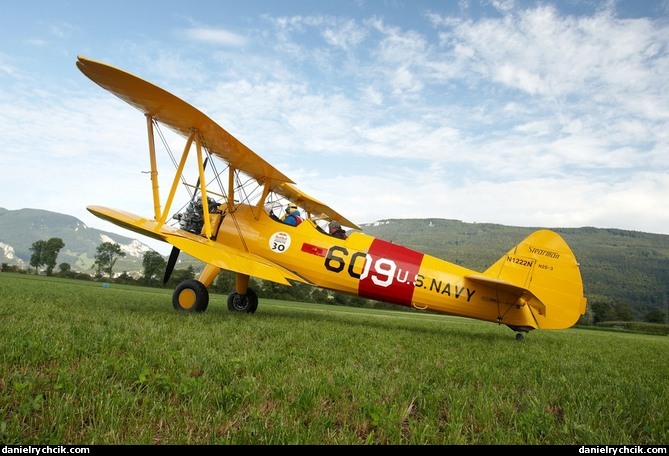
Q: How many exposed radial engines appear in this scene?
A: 1